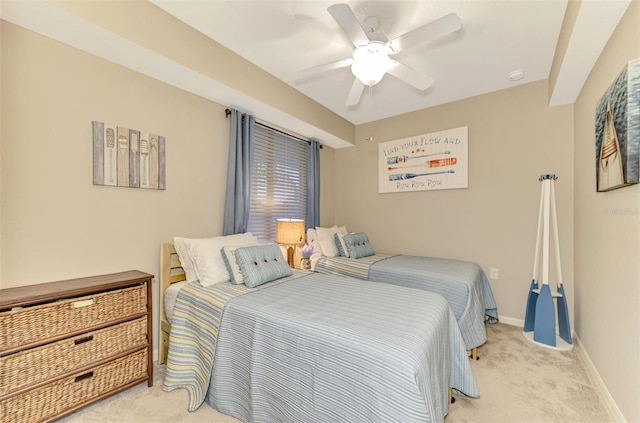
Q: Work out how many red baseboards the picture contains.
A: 0